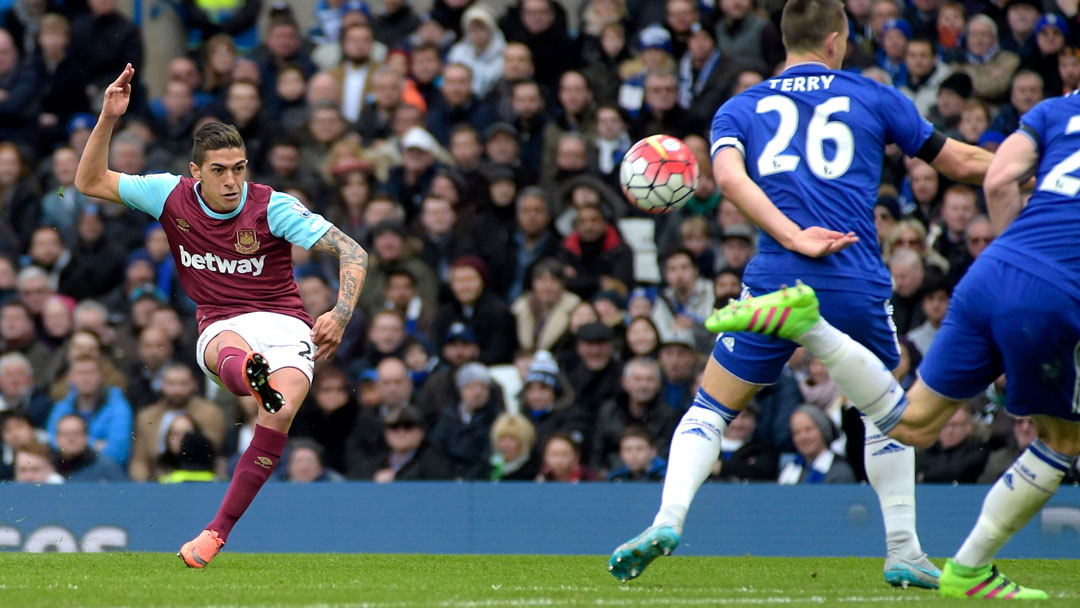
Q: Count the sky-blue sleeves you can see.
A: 2